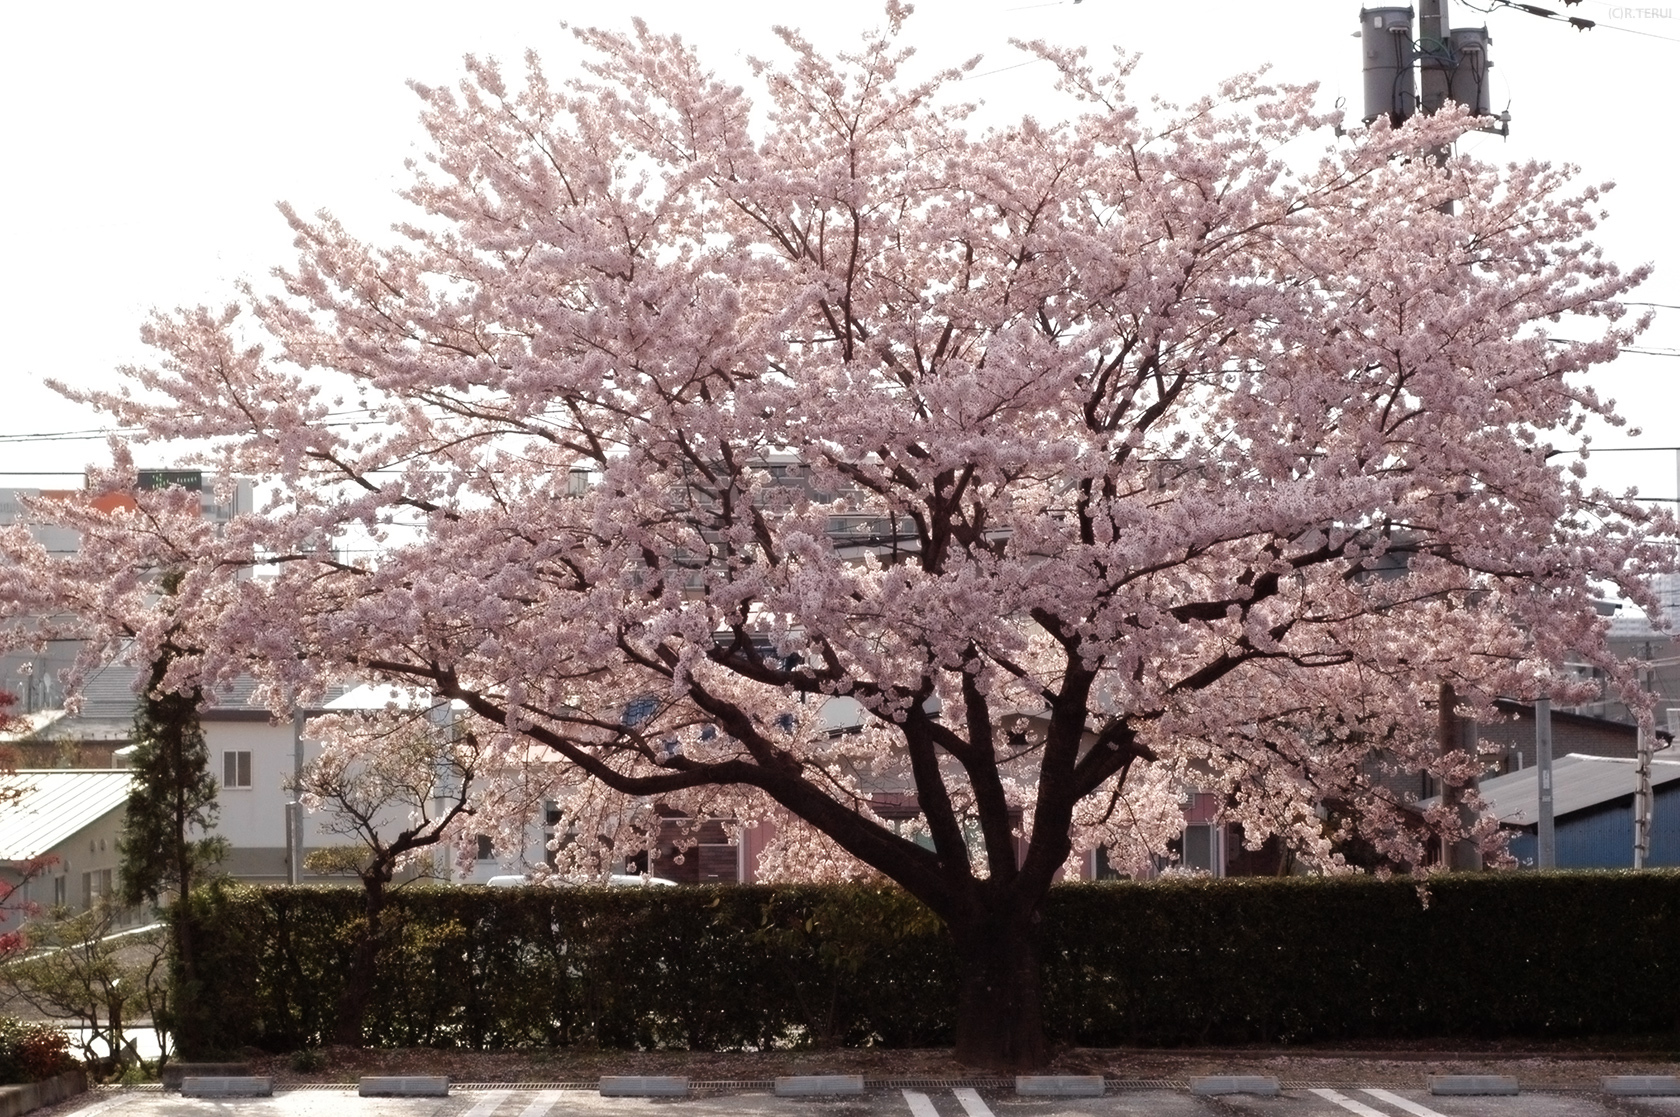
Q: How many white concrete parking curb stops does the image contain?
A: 8